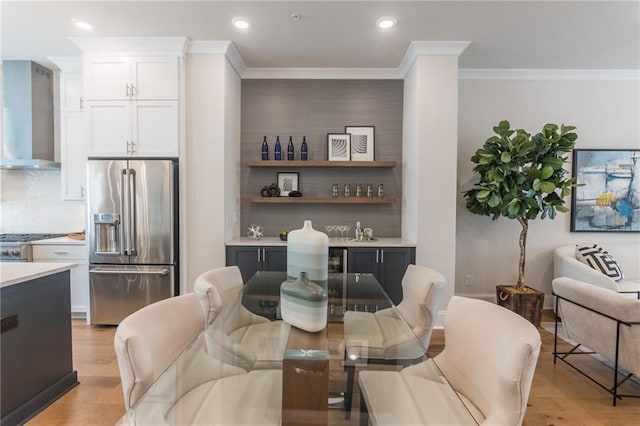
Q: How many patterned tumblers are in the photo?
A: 5